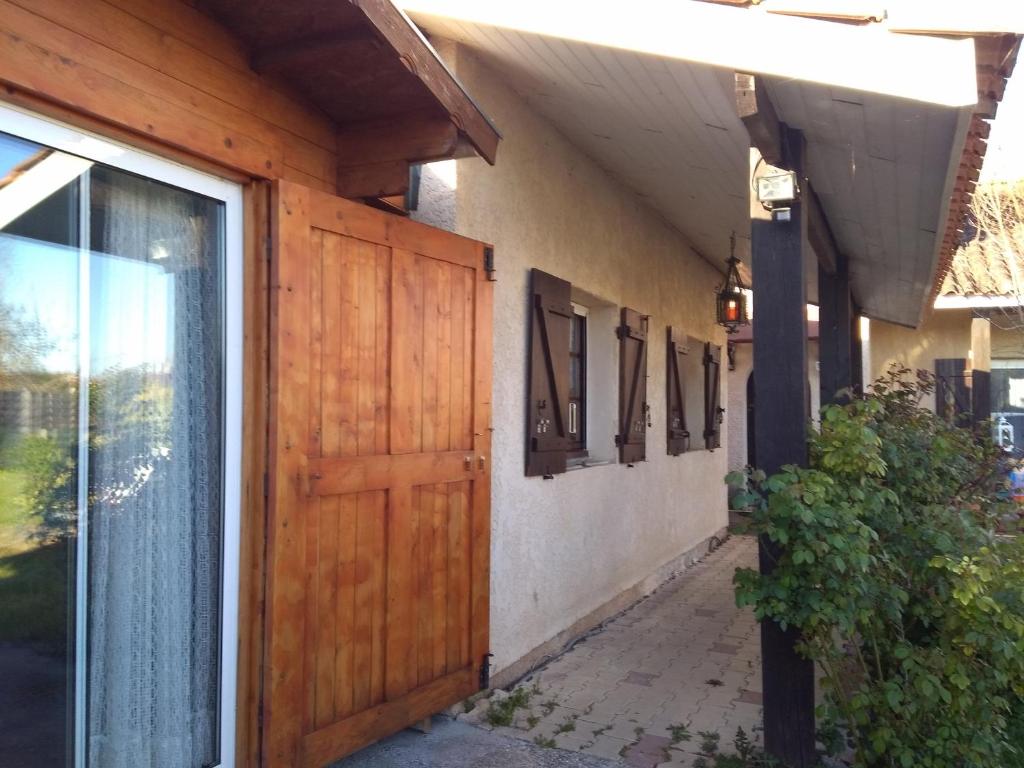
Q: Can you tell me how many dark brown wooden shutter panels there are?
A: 4